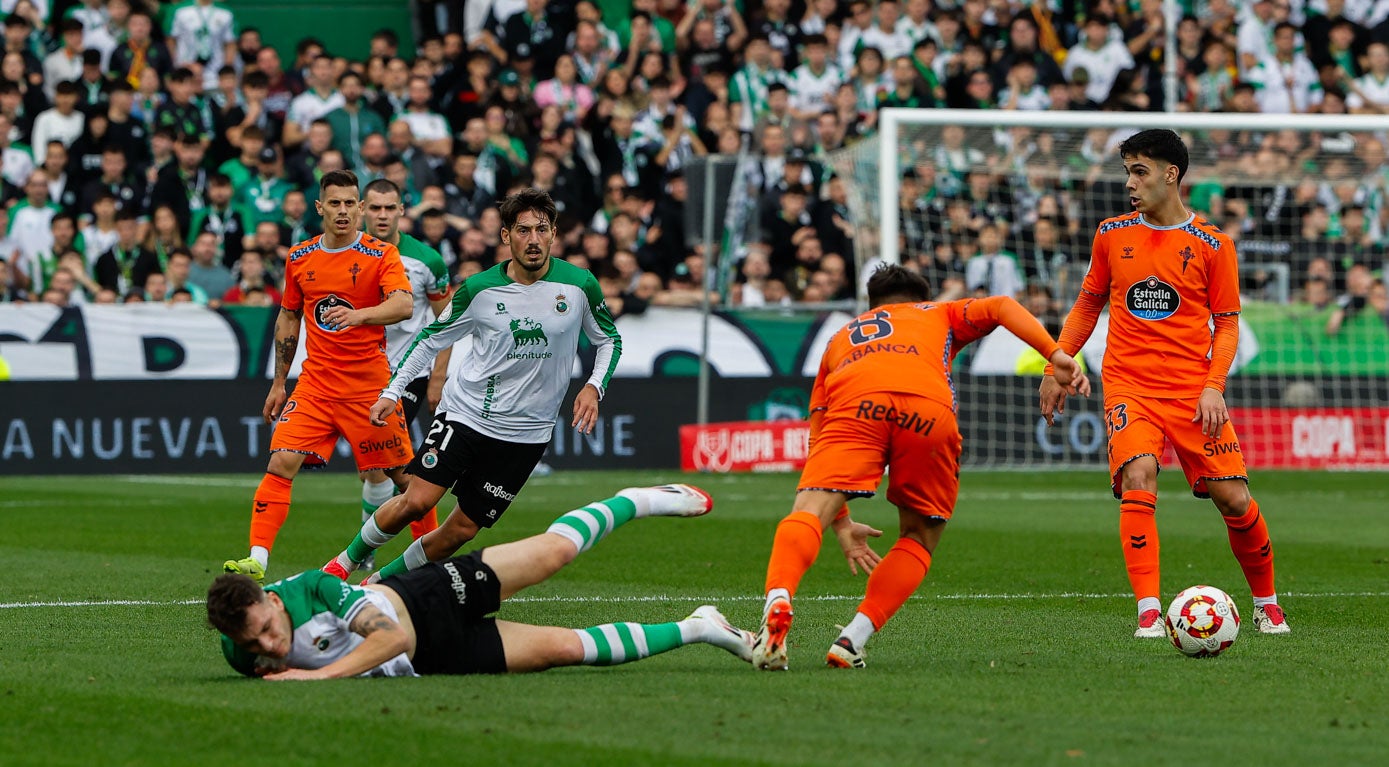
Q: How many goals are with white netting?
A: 1